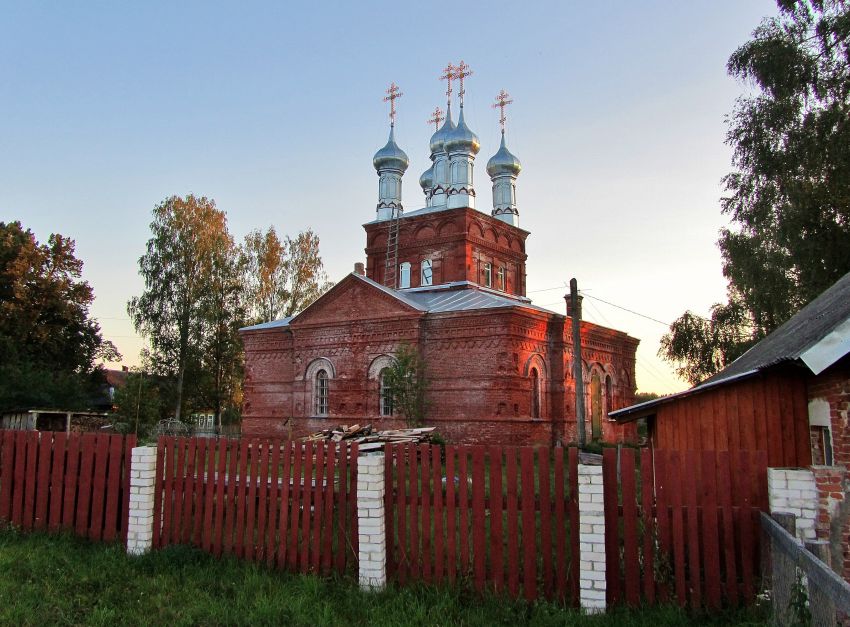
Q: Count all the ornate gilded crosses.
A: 5